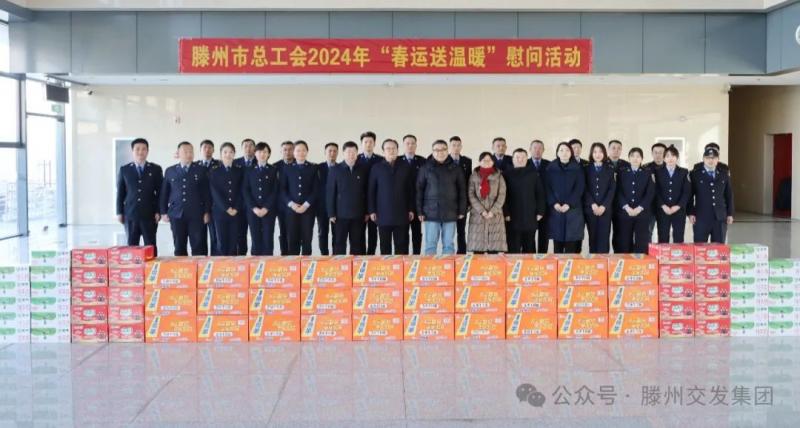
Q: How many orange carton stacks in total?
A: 10